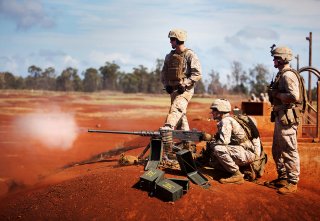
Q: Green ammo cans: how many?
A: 5